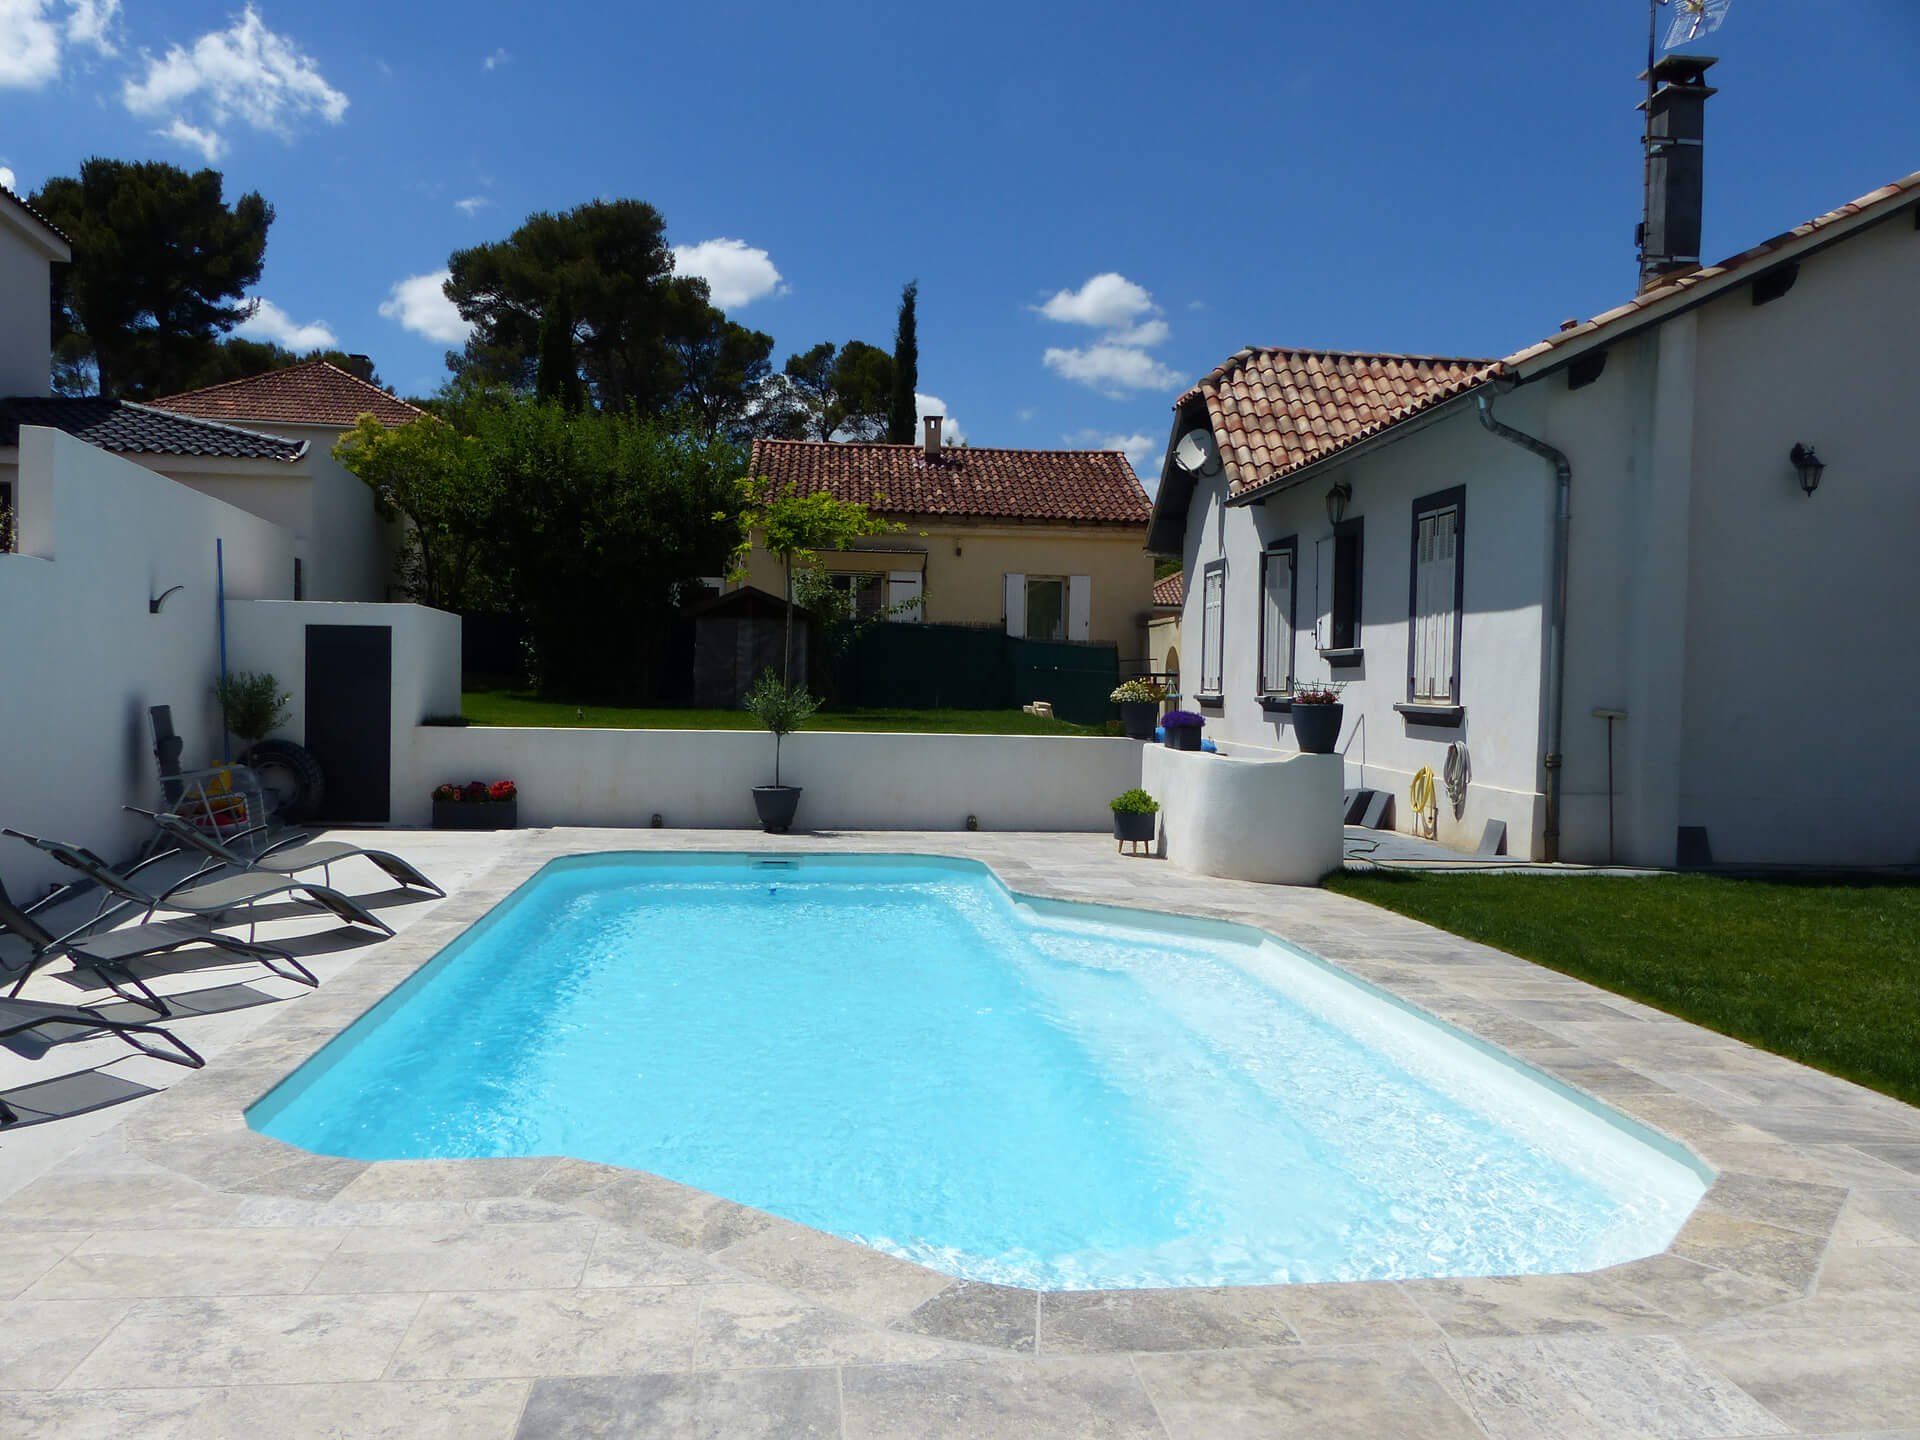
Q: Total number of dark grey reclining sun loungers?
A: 4